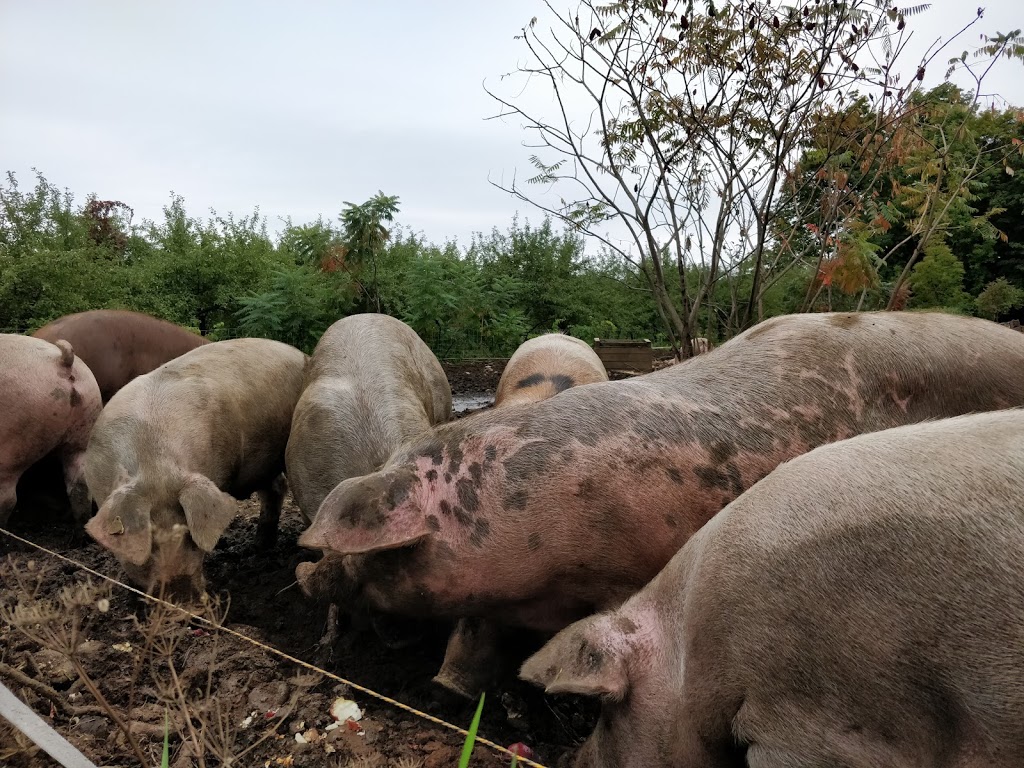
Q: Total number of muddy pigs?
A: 7